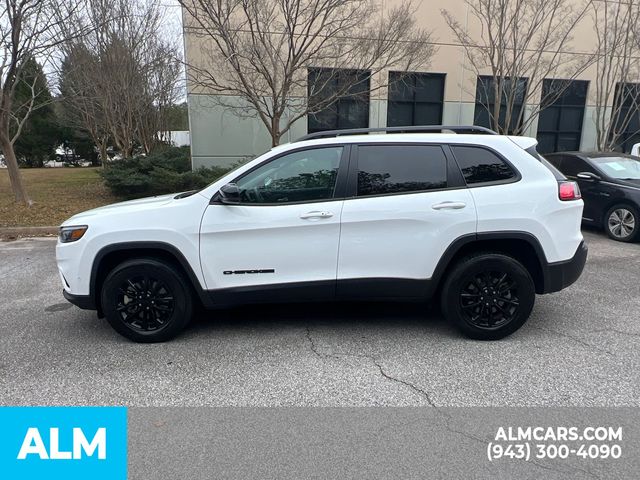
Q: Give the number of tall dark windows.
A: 5